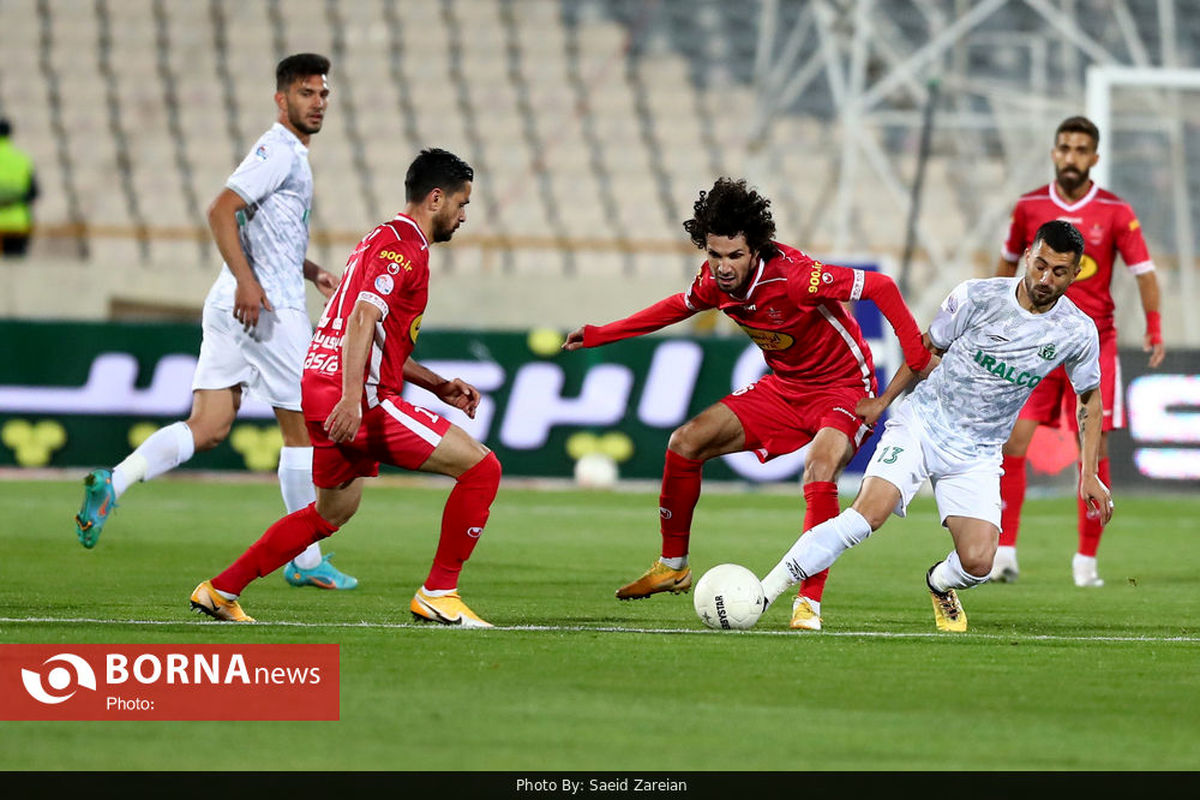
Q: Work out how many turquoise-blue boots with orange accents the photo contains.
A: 2